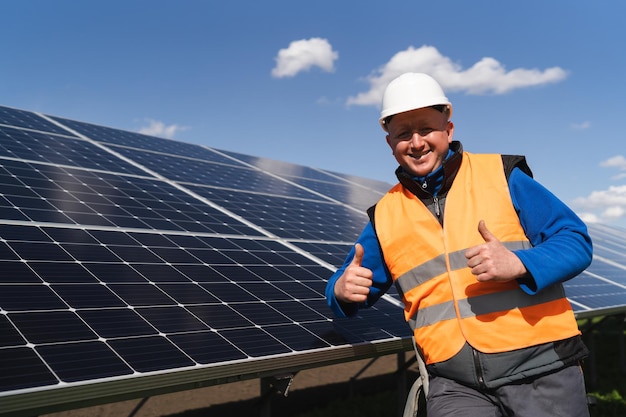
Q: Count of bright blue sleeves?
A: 2